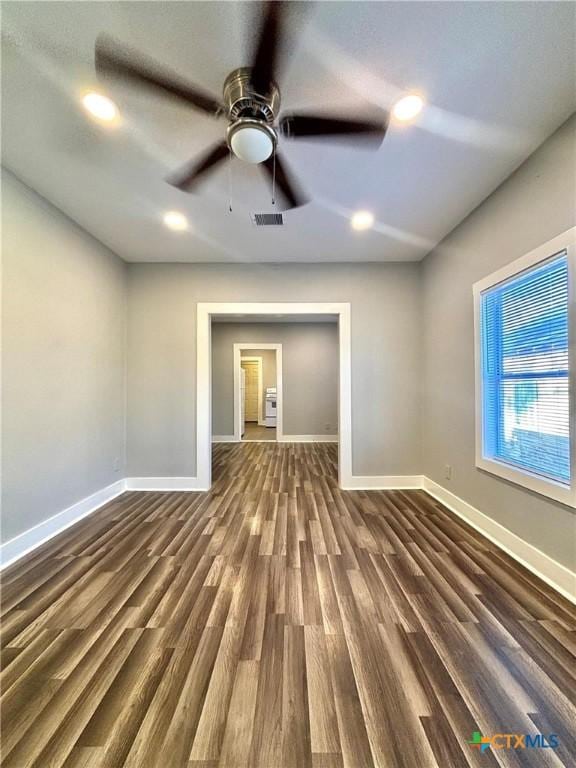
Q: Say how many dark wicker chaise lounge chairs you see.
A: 0